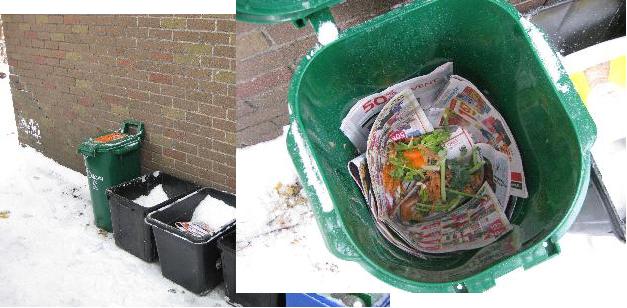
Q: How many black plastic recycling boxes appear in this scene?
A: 3